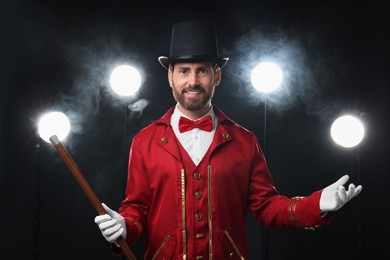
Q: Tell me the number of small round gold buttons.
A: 7